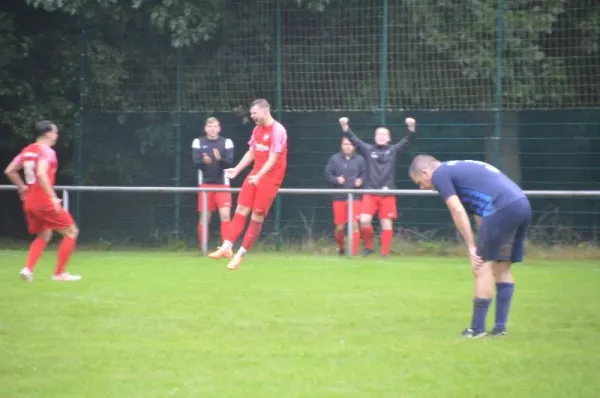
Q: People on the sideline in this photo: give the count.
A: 3